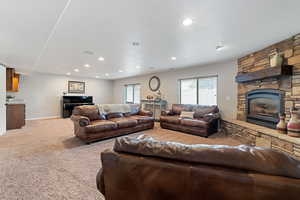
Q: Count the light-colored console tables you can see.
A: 1